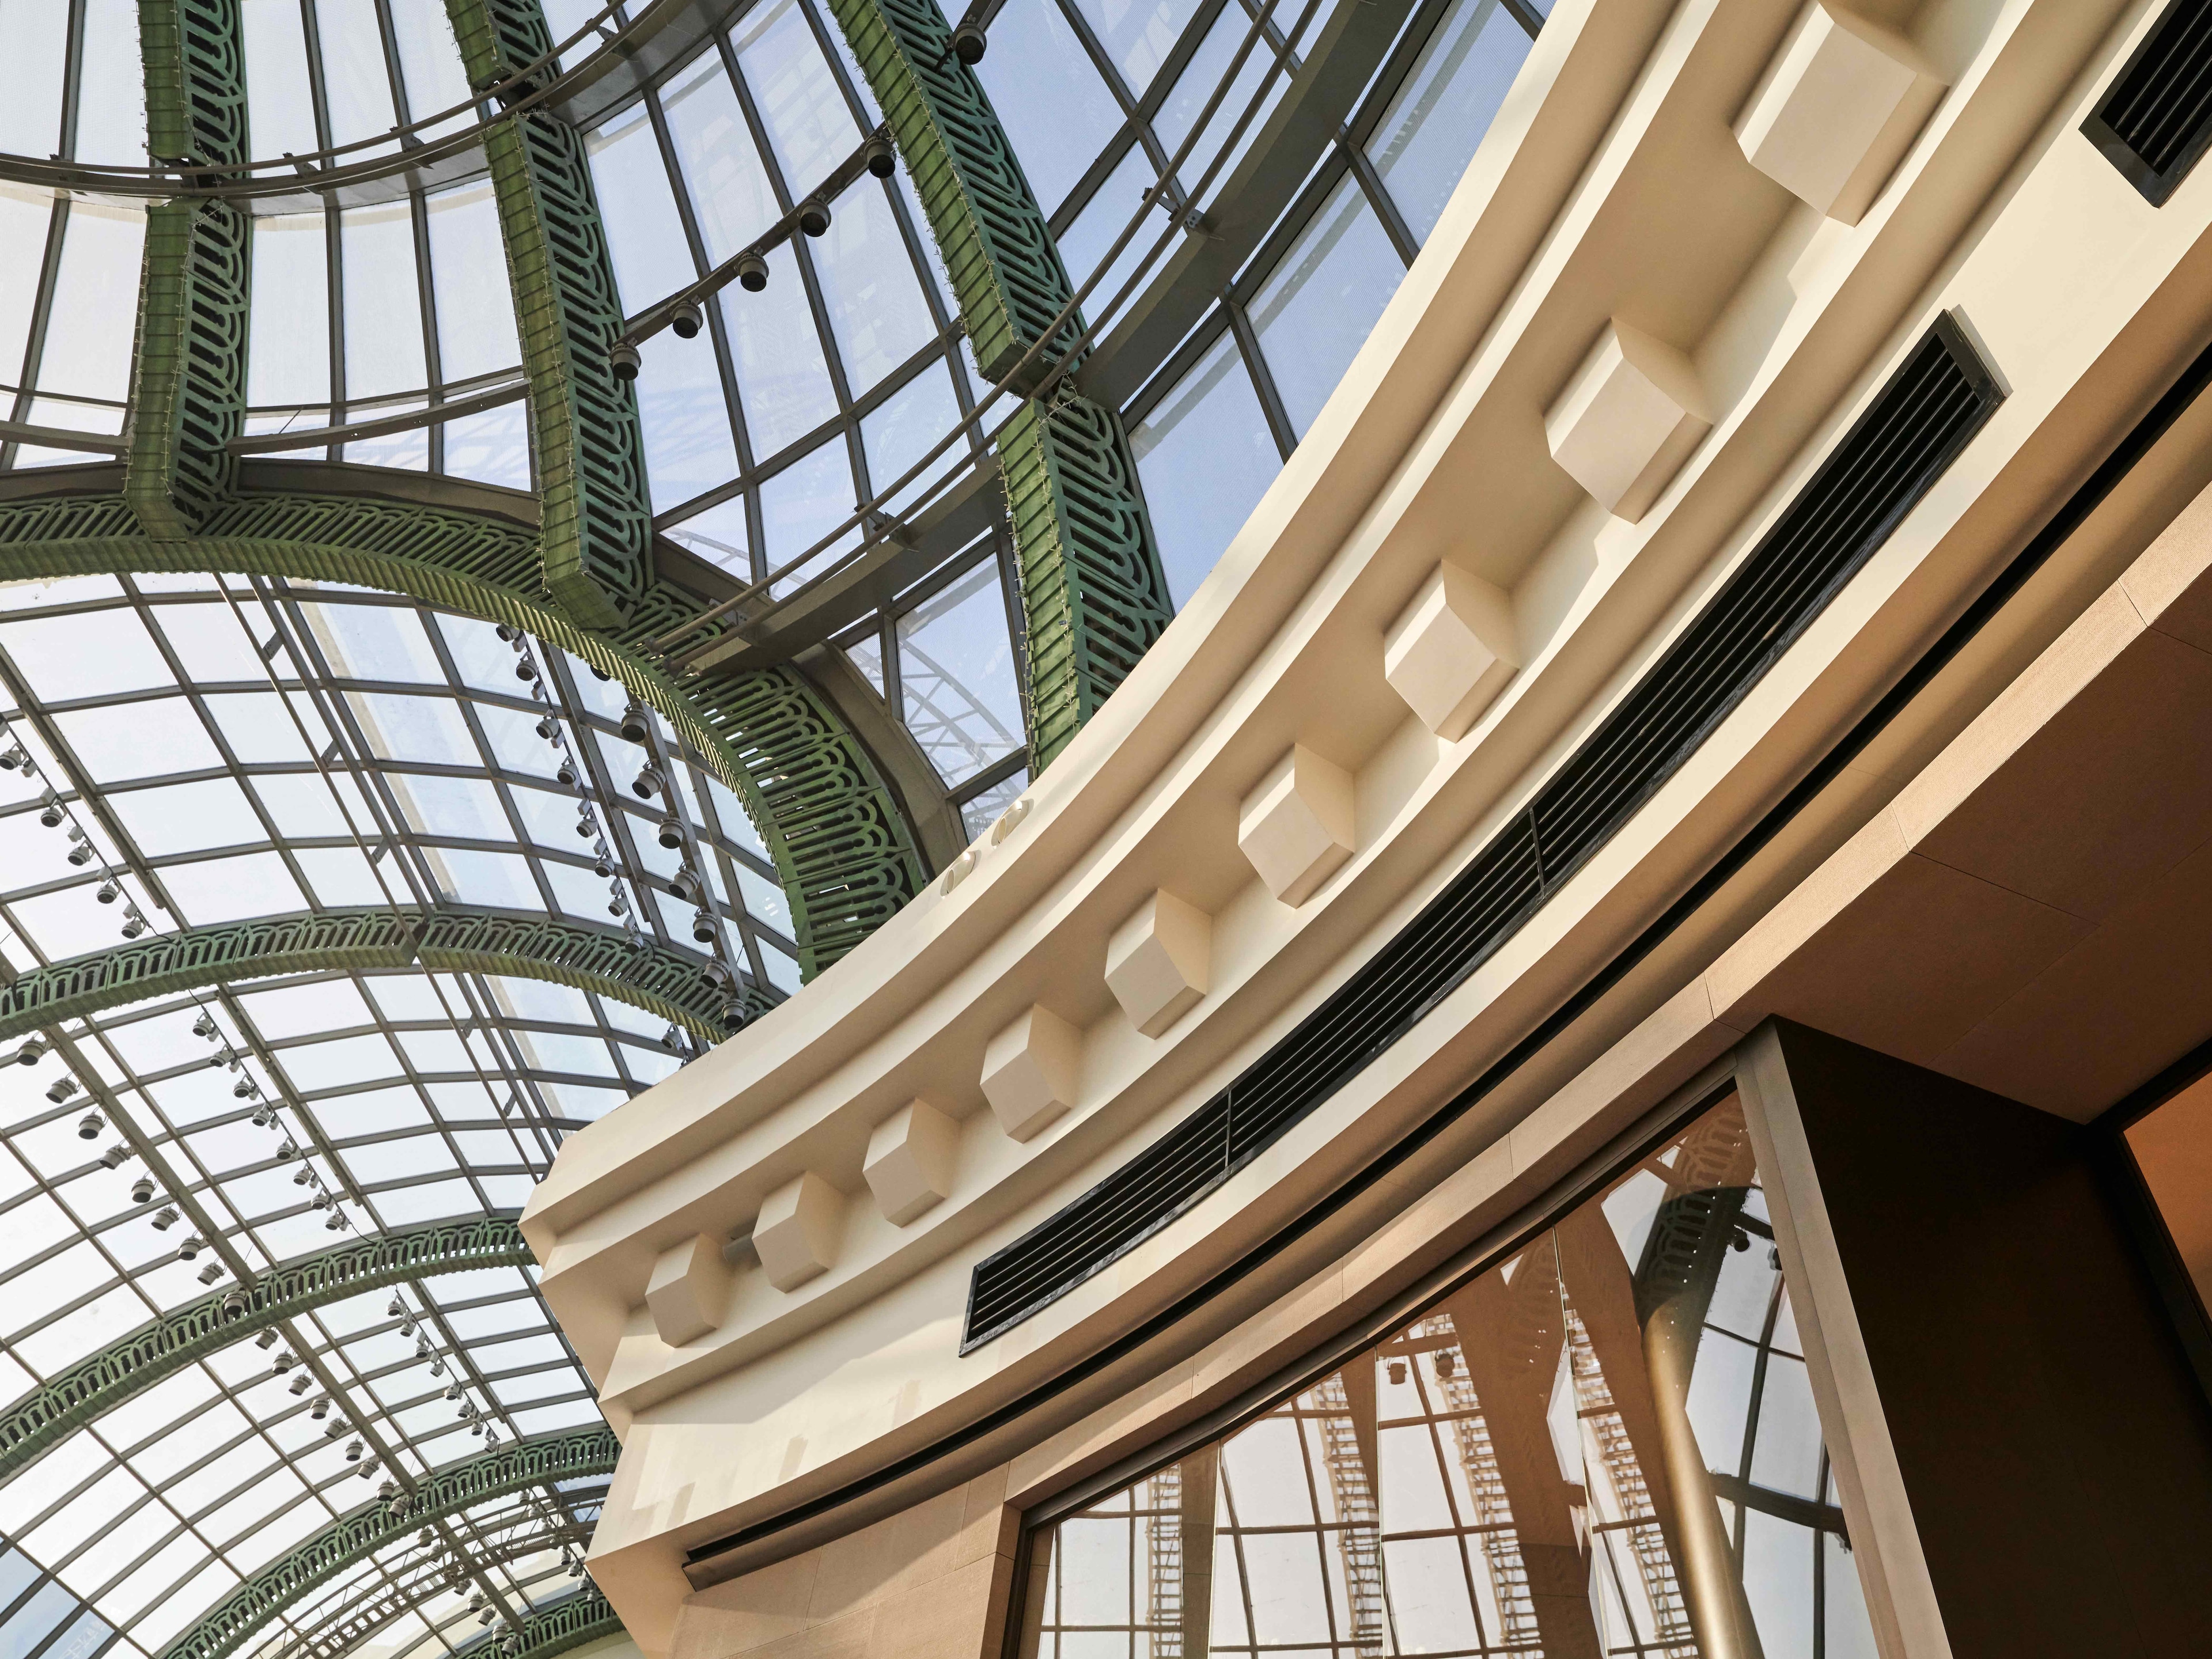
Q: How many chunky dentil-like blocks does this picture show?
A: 9